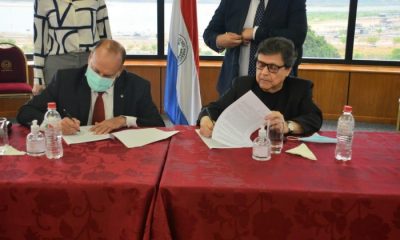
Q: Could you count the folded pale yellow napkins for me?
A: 2